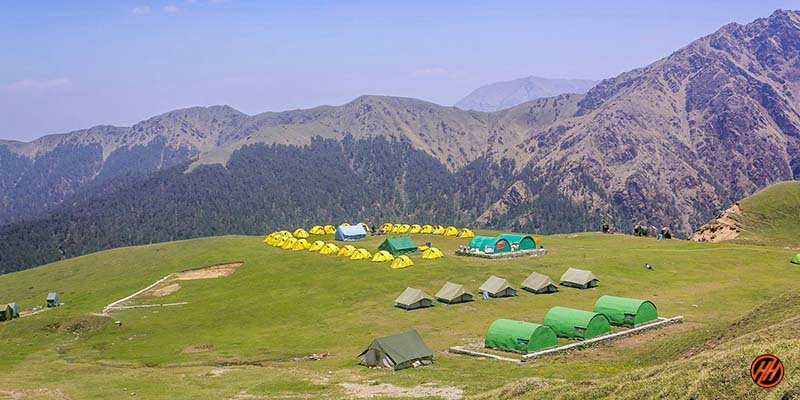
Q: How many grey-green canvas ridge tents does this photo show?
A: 6